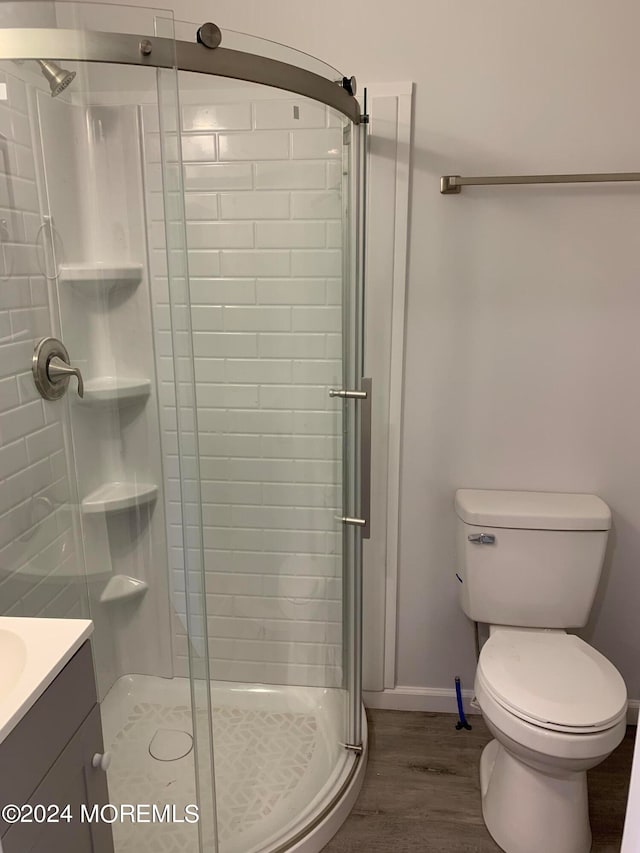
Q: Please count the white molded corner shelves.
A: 4